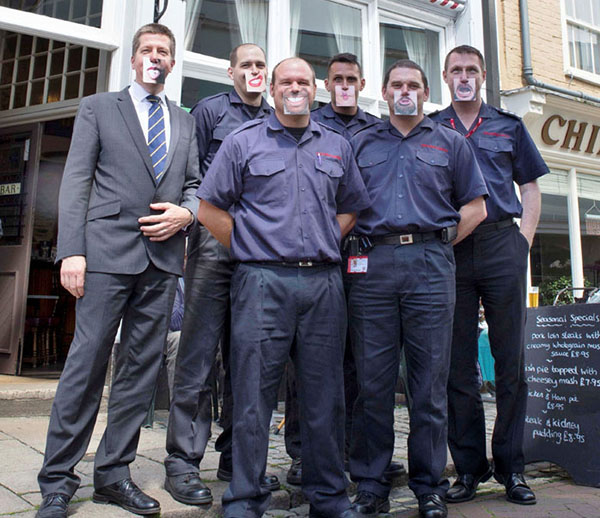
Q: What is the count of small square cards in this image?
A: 6